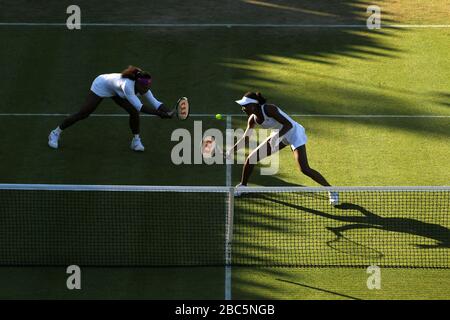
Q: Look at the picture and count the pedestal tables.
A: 0